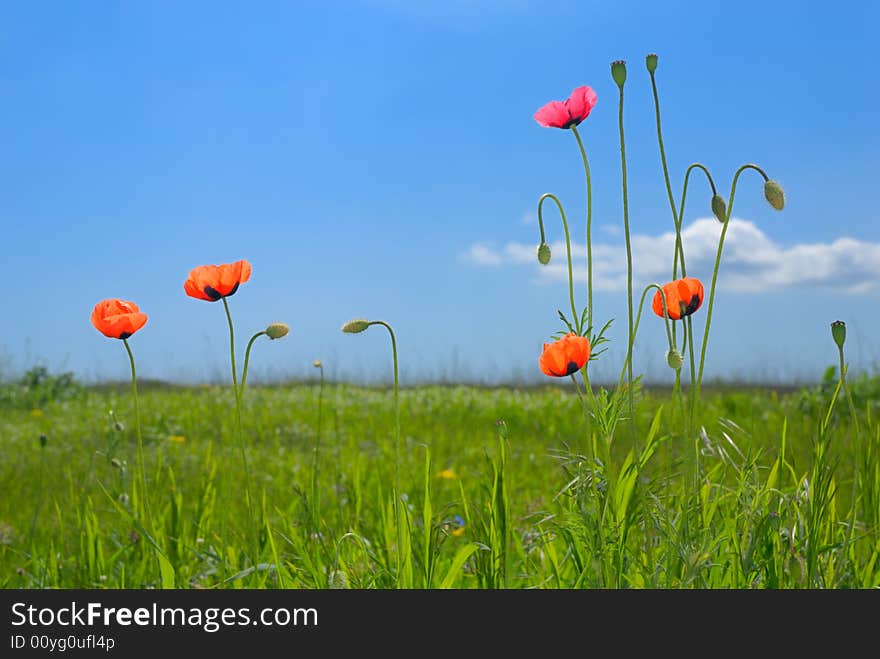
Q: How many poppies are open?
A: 5